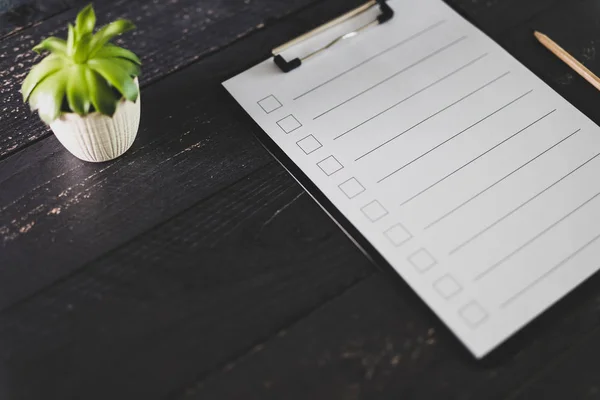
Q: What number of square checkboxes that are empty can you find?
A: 10